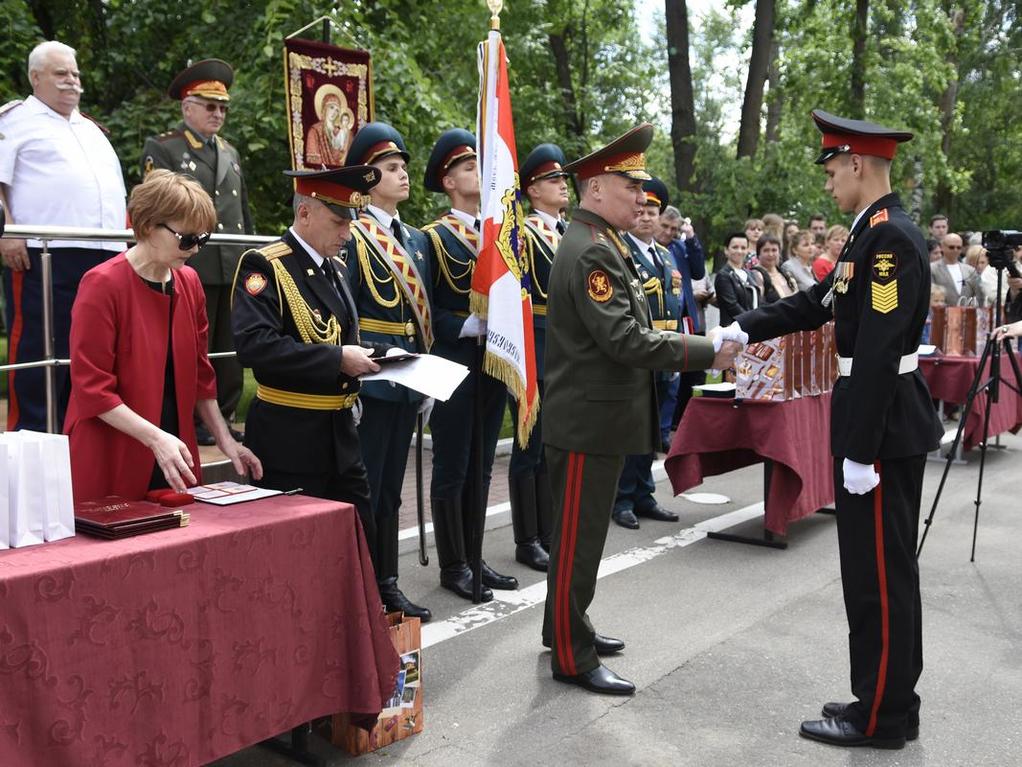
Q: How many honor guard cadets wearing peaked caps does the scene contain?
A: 3